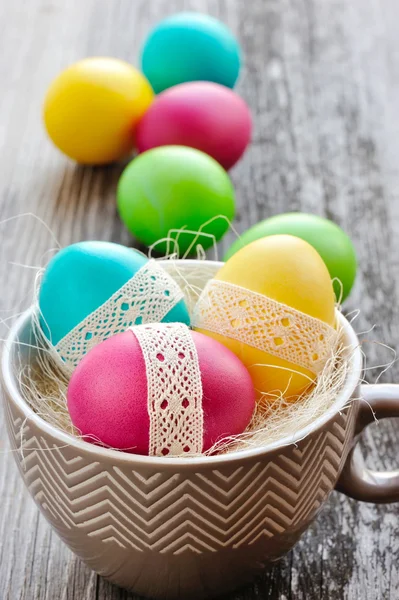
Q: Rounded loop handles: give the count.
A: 1